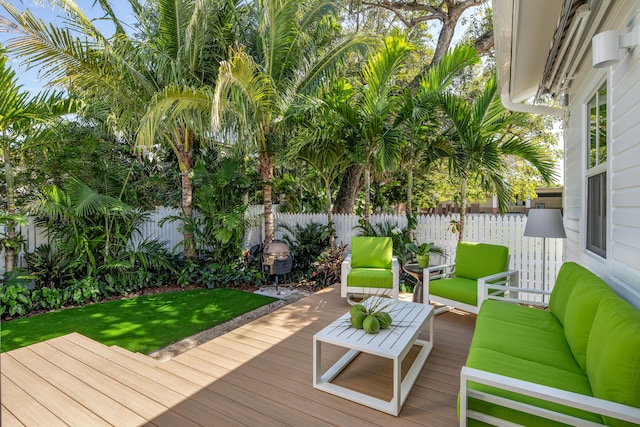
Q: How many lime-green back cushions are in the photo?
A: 5